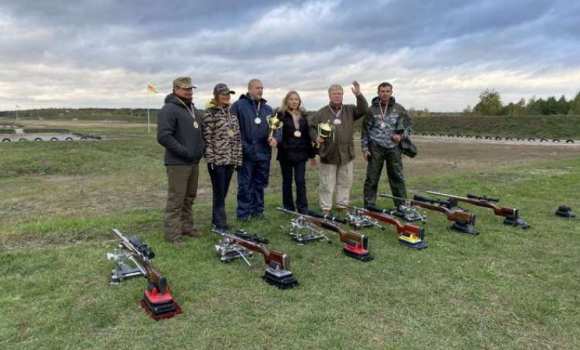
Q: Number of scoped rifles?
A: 6